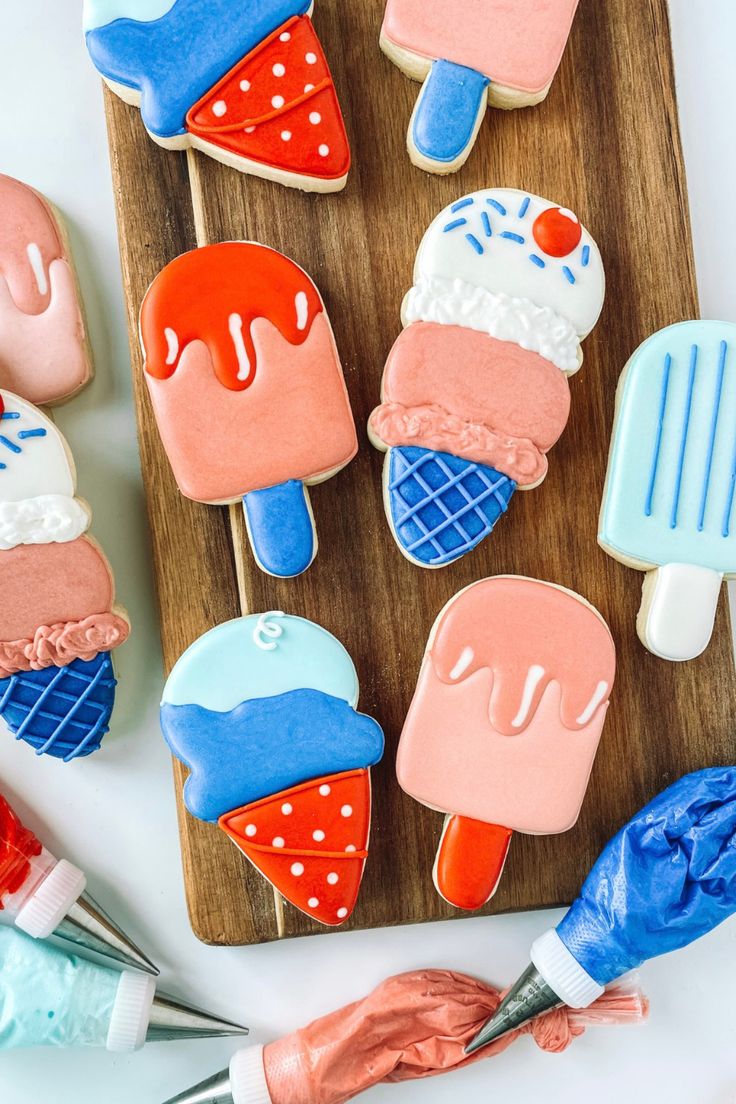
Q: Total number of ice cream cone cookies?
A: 4